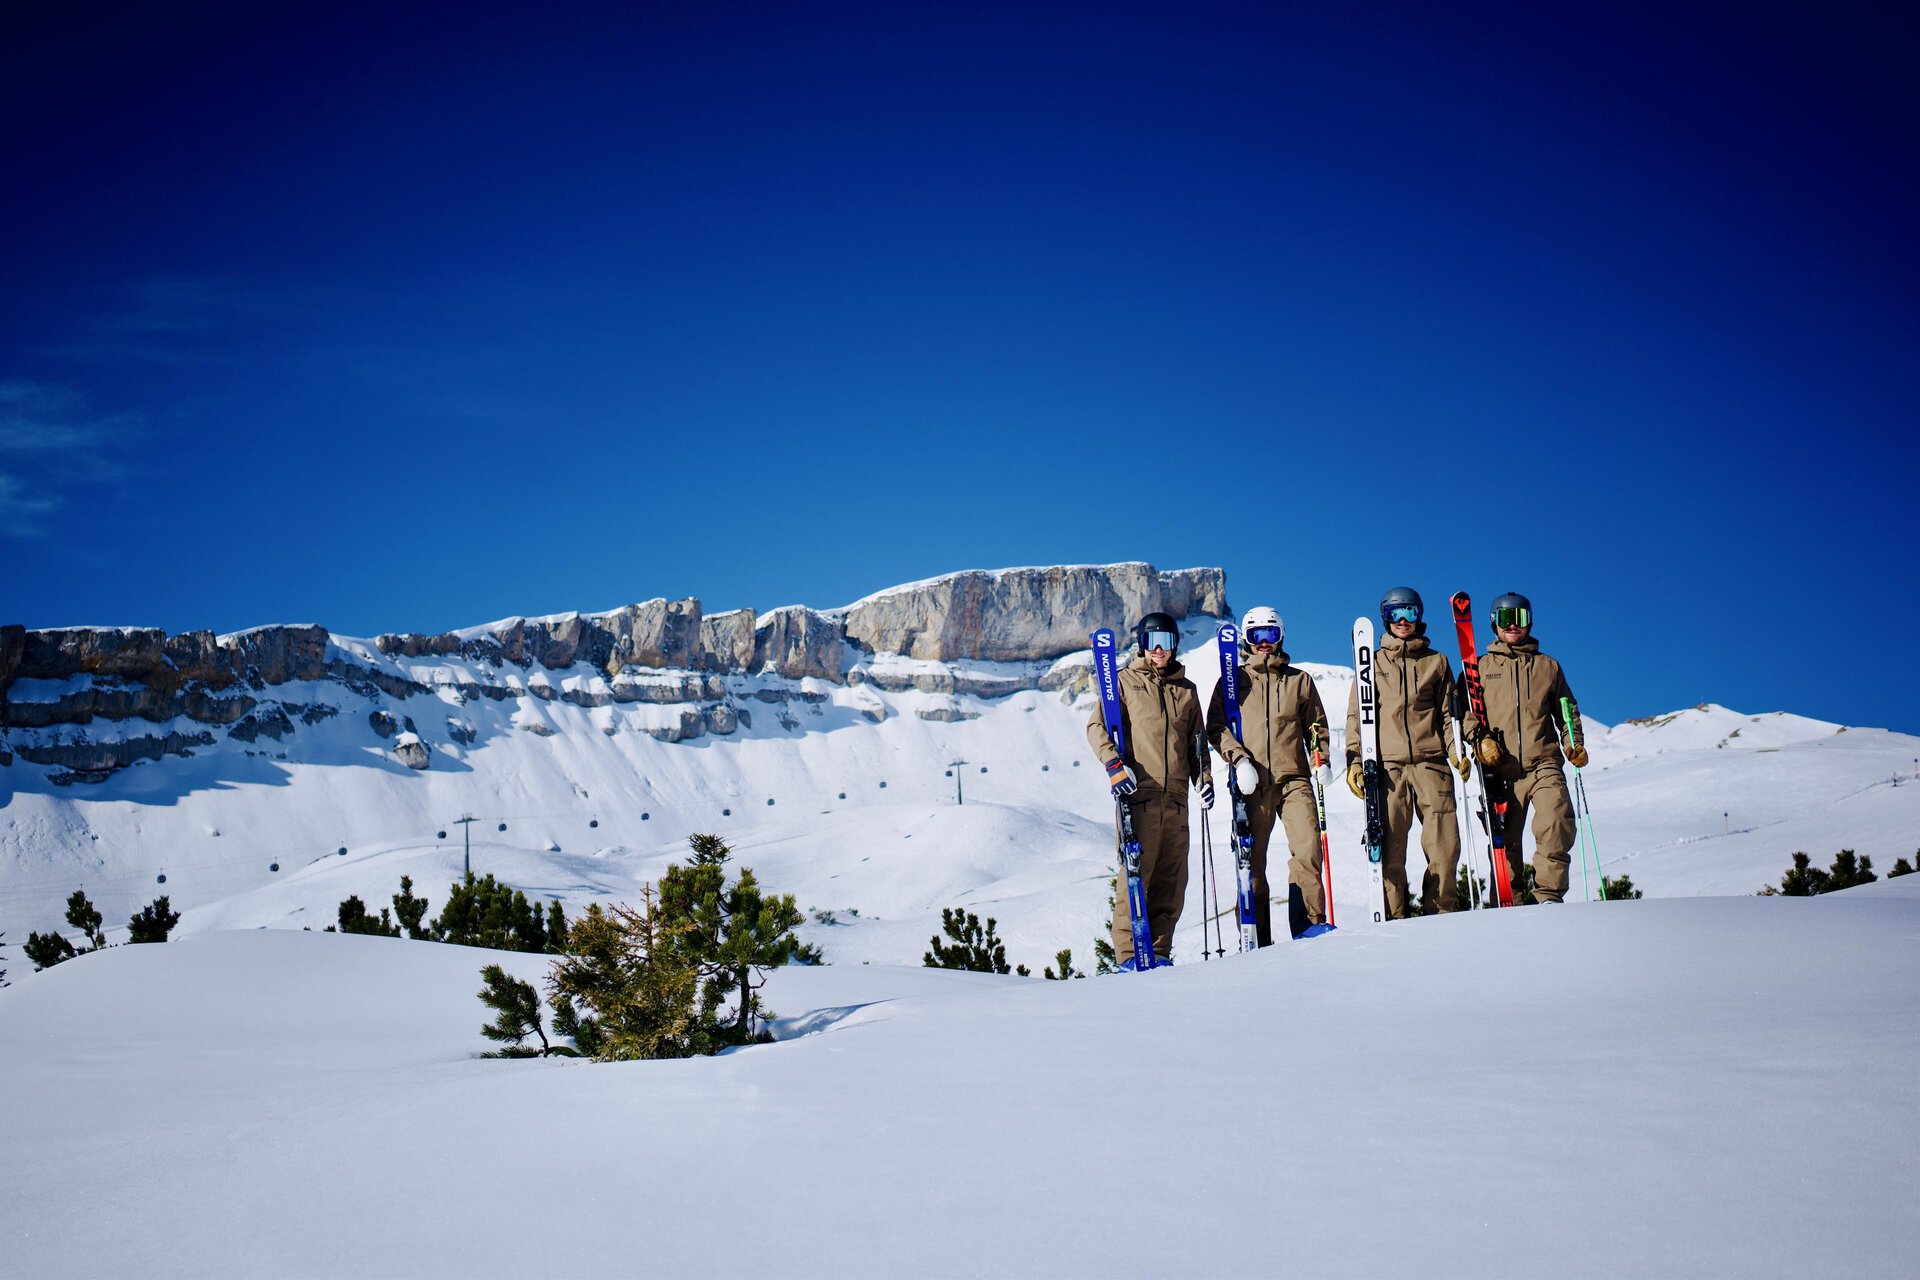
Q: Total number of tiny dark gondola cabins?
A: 15